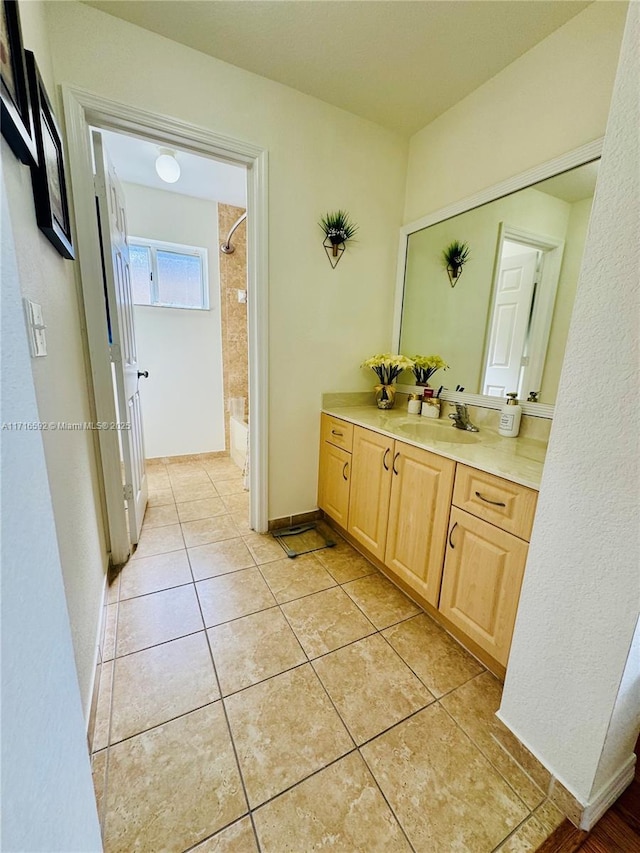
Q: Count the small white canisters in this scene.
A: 2